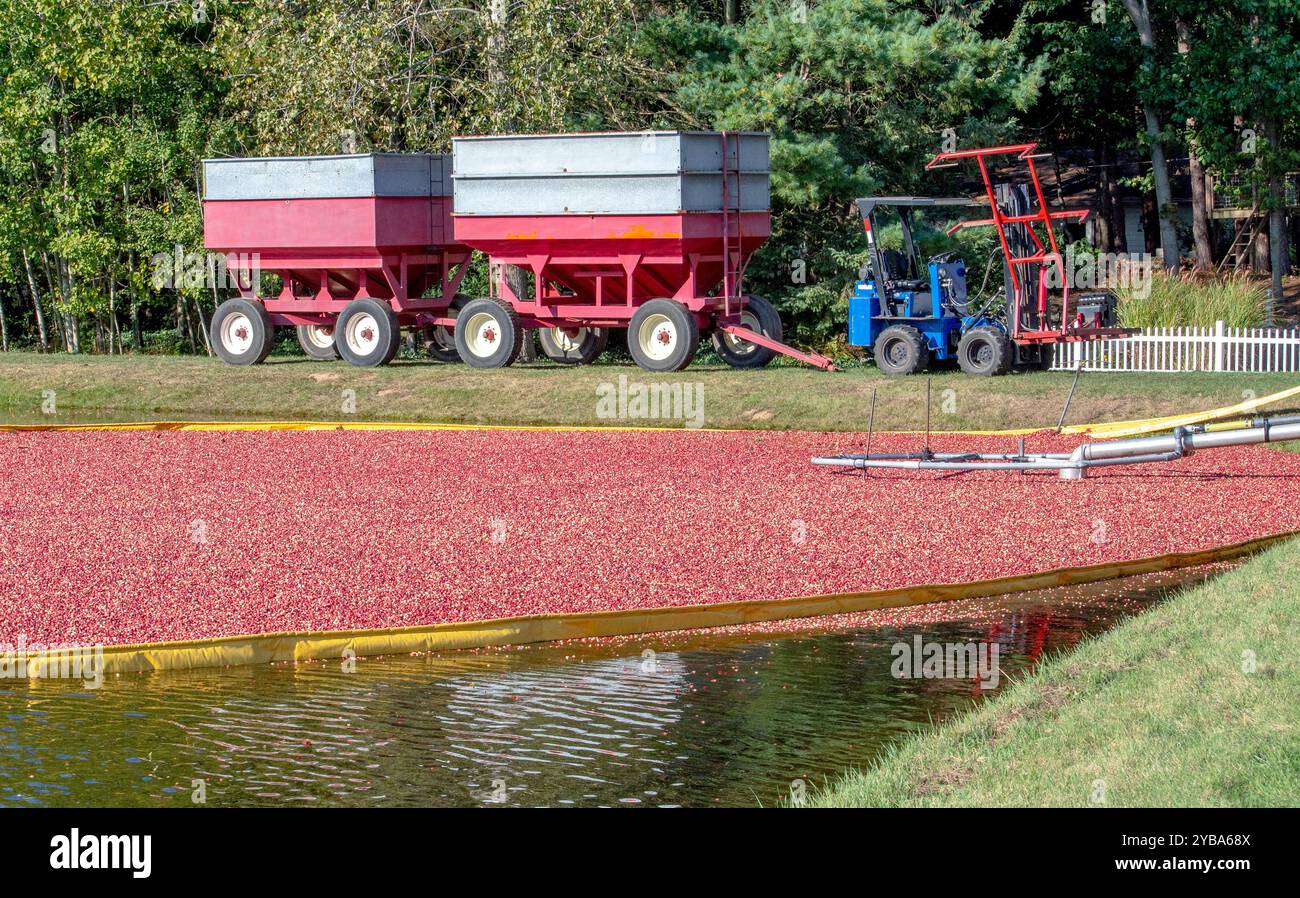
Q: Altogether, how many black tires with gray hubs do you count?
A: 2